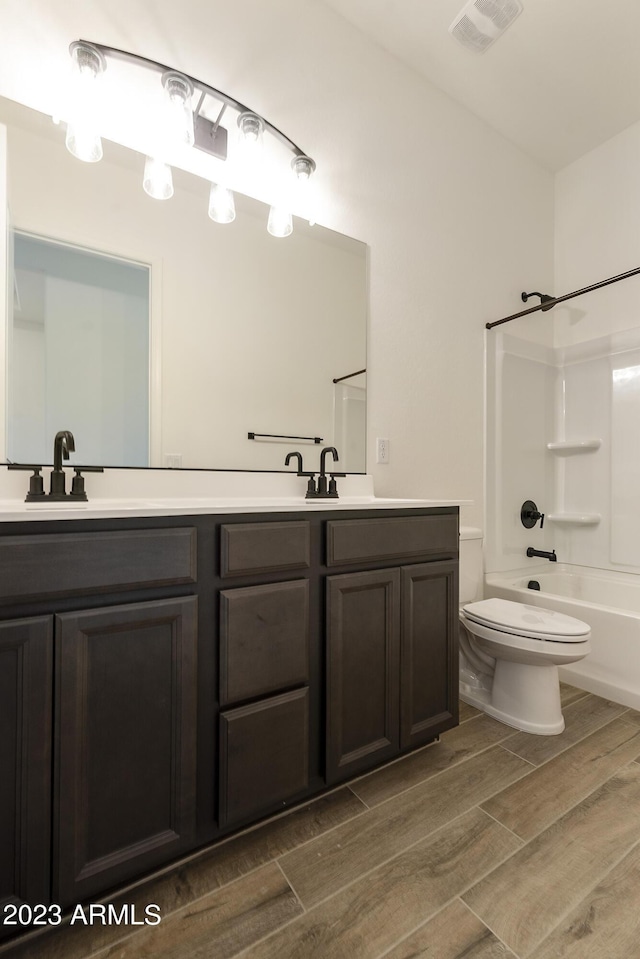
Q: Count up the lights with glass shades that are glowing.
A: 4